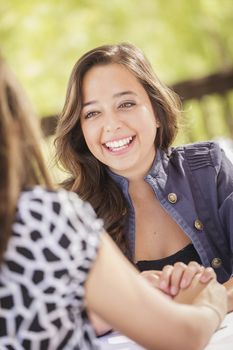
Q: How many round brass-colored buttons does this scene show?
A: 3